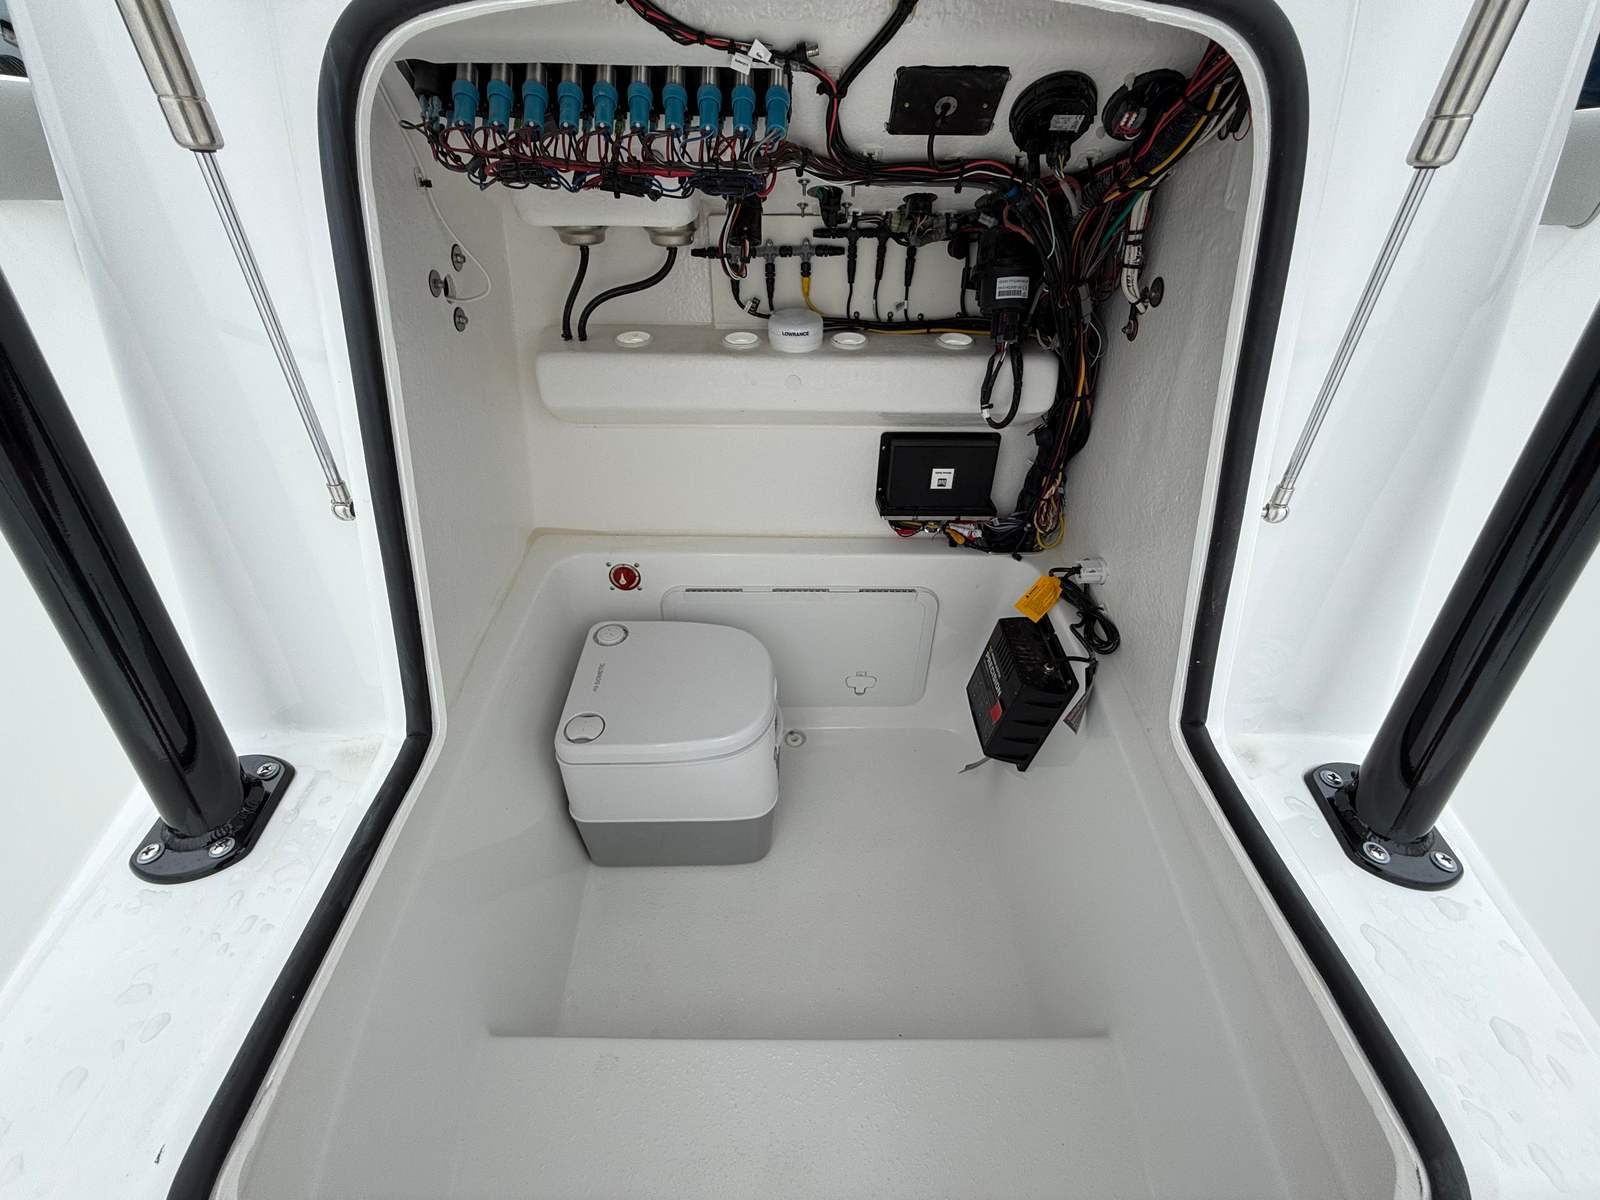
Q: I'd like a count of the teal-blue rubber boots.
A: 10